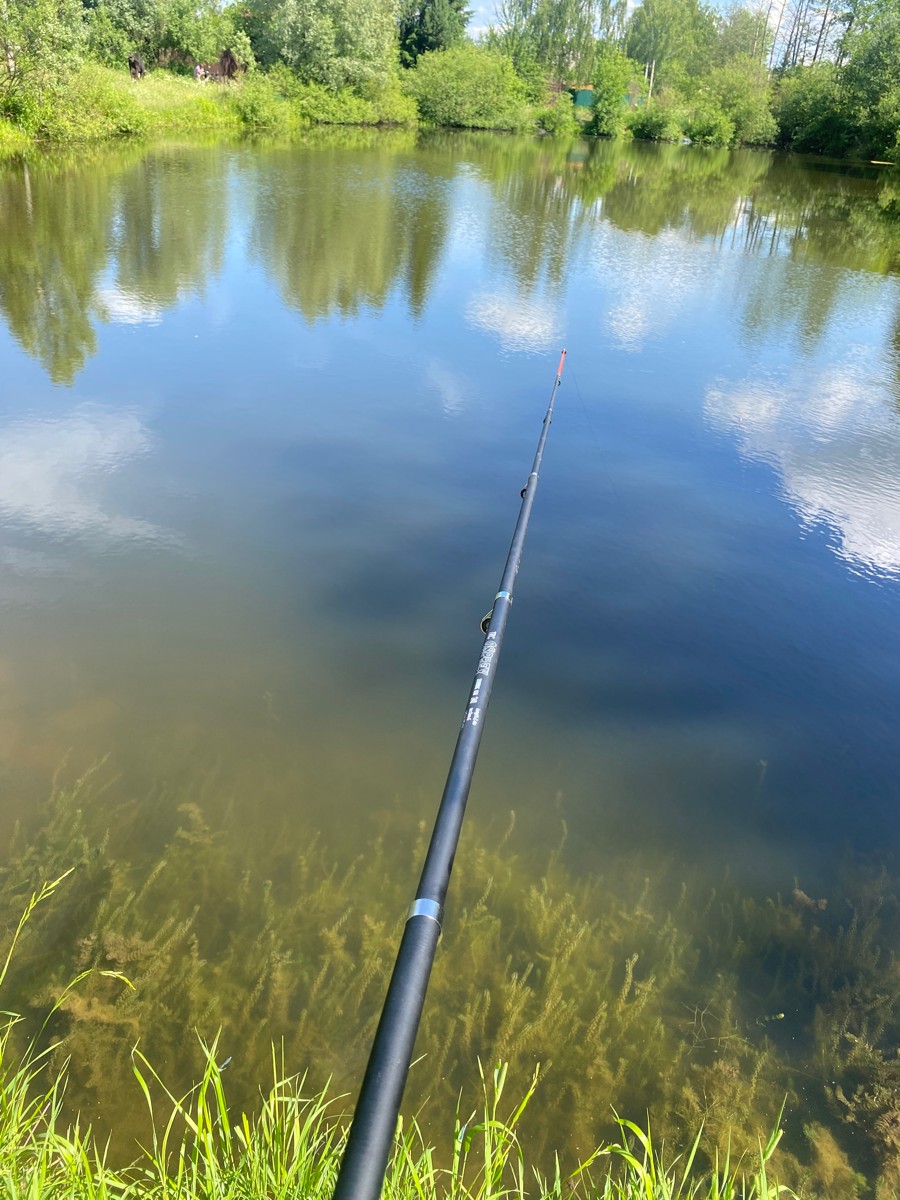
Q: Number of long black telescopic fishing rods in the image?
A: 1